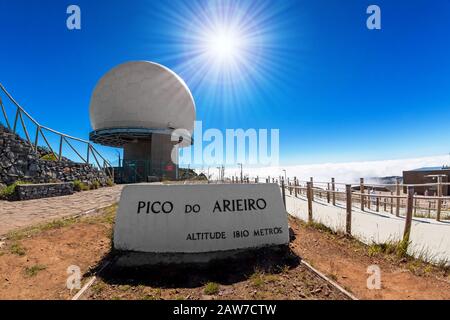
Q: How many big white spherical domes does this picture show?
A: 1